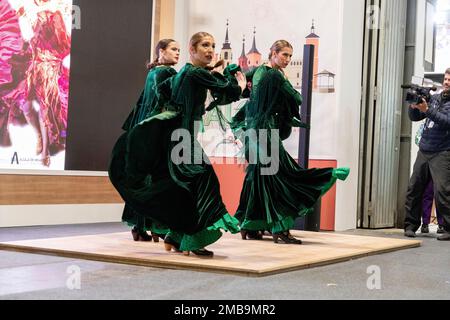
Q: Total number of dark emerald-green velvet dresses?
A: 3